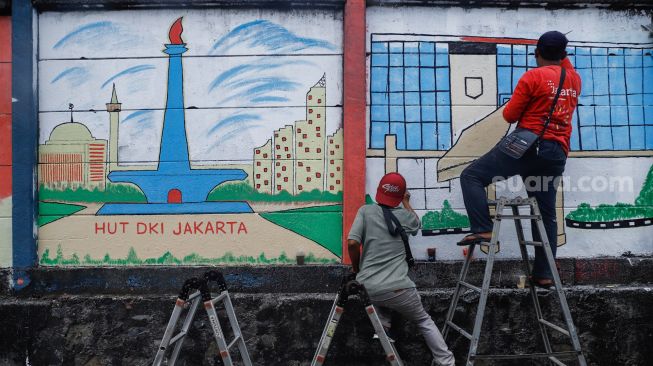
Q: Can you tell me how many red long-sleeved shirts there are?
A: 1